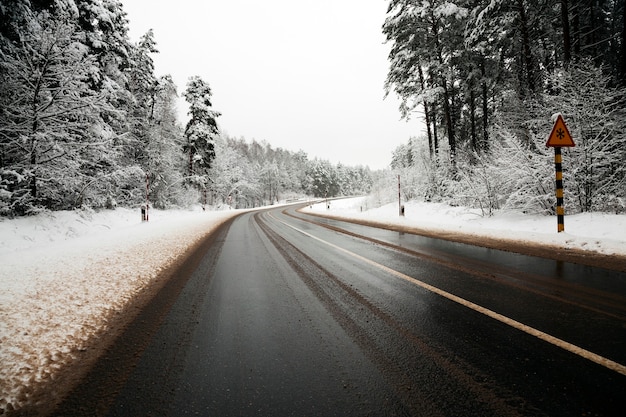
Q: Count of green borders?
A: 0